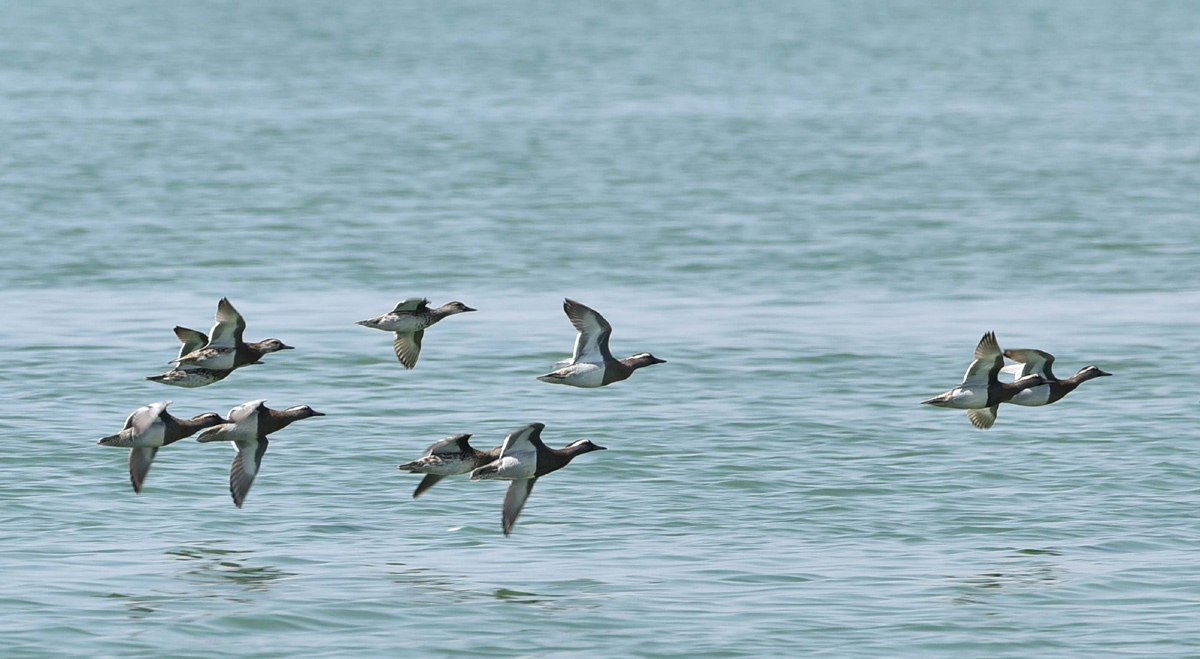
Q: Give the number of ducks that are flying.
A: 10